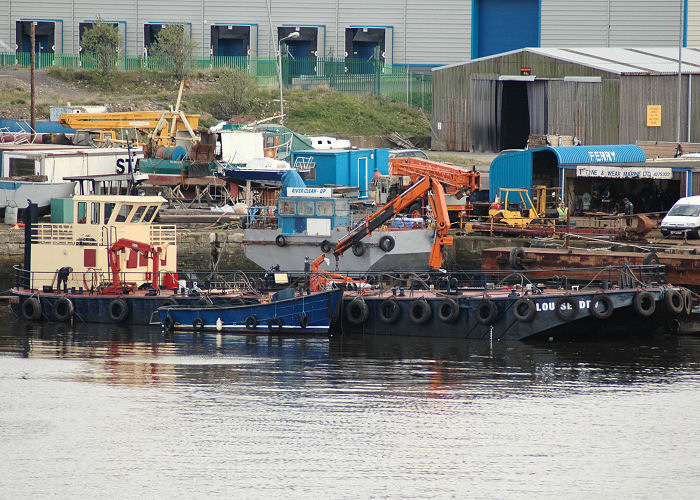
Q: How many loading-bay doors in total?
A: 6